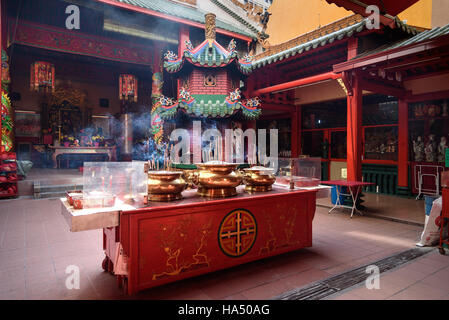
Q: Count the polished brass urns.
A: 3